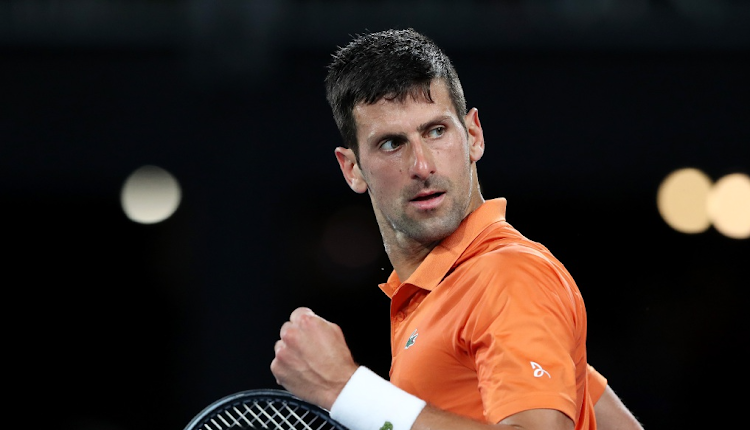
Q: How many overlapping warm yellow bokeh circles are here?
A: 2